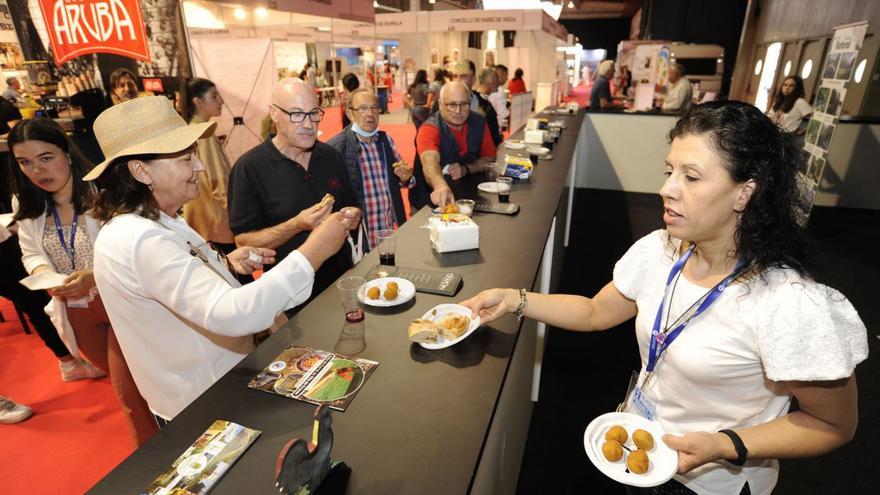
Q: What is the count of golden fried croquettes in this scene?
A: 7